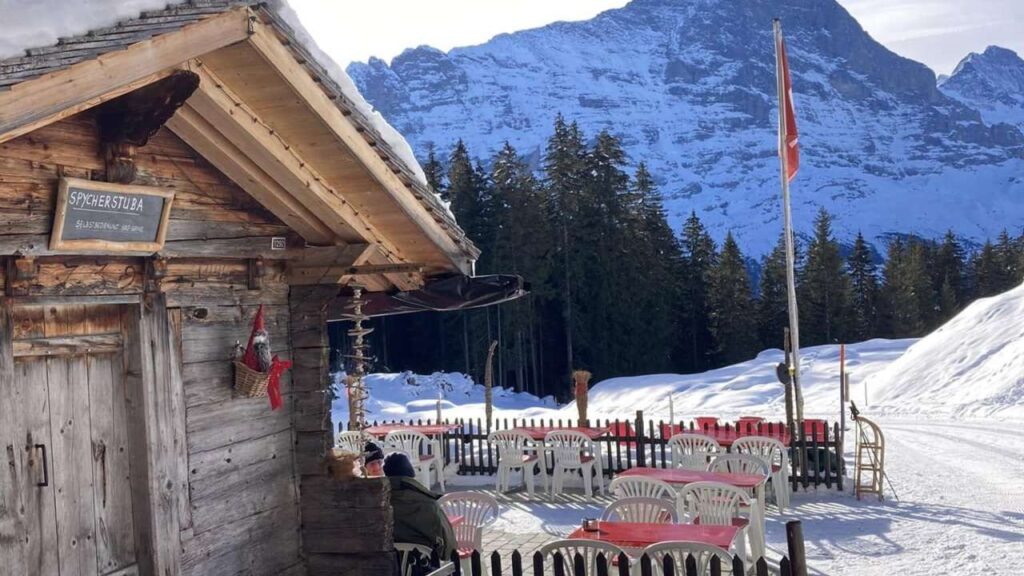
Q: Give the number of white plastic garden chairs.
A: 14